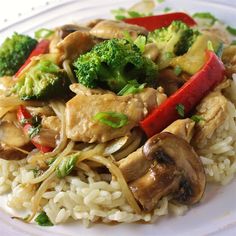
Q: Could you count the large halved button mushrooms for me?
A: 1